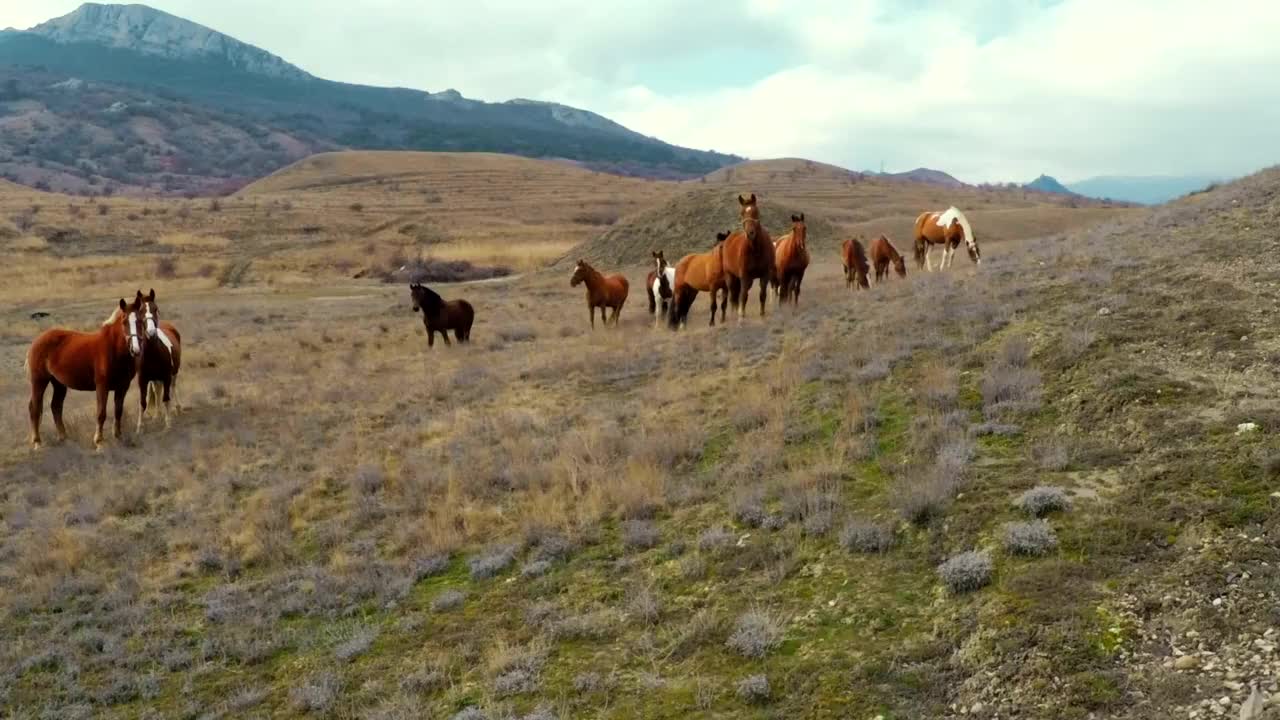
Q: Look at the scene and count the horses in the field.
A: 11